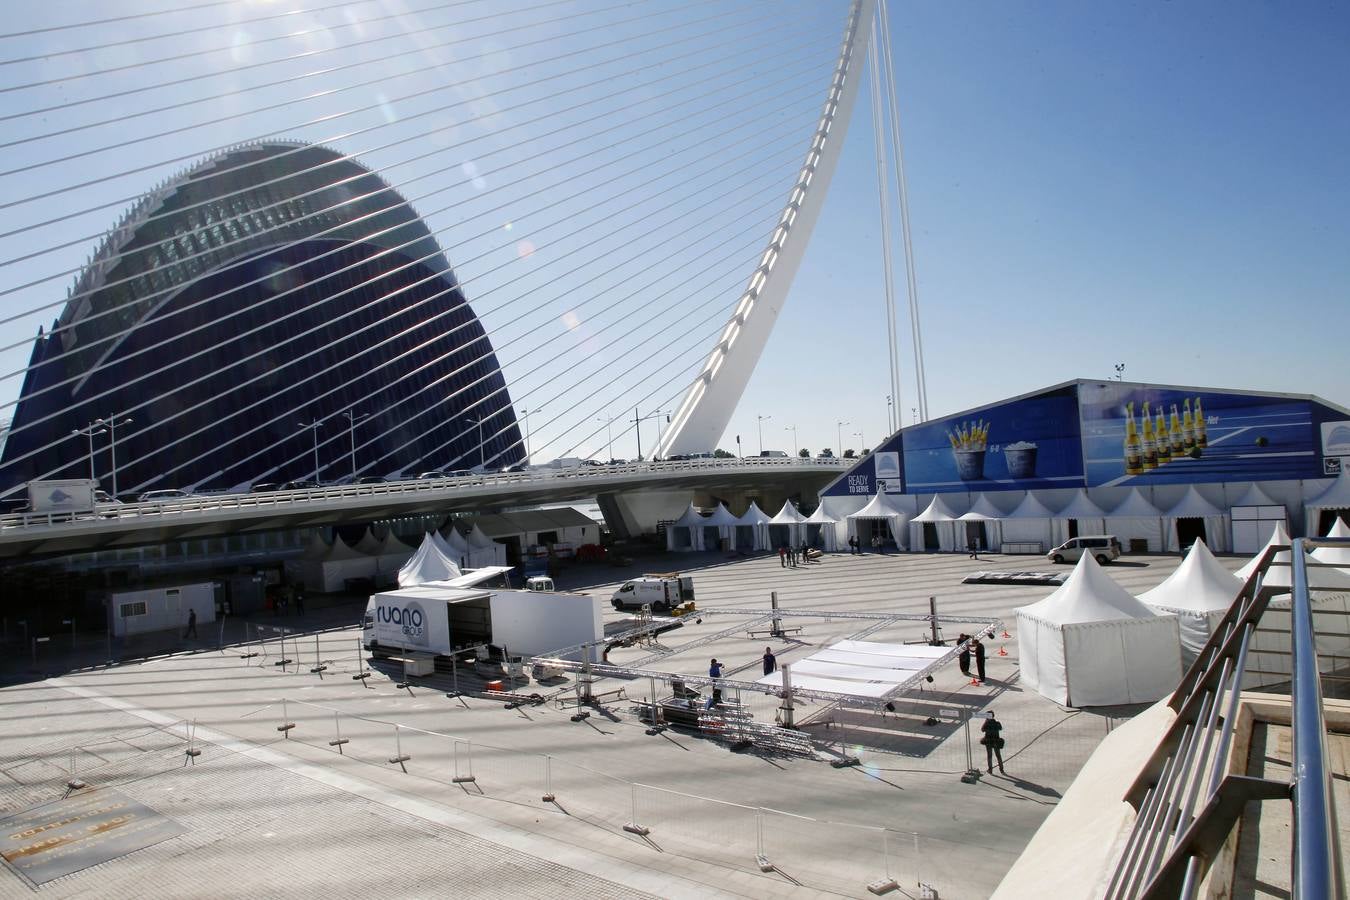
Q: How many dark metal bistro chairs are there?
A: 0